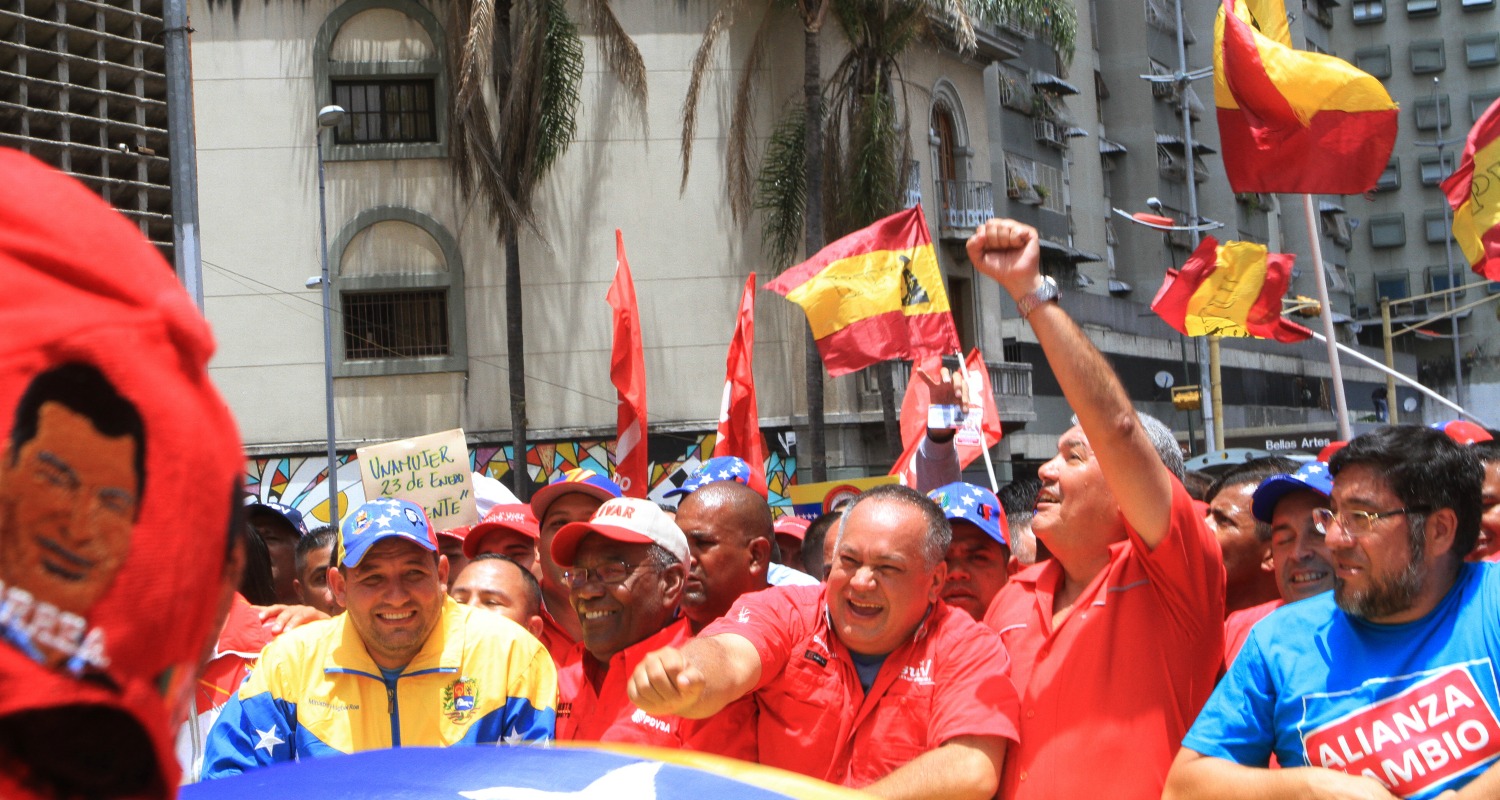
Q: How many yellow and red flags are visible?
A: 4